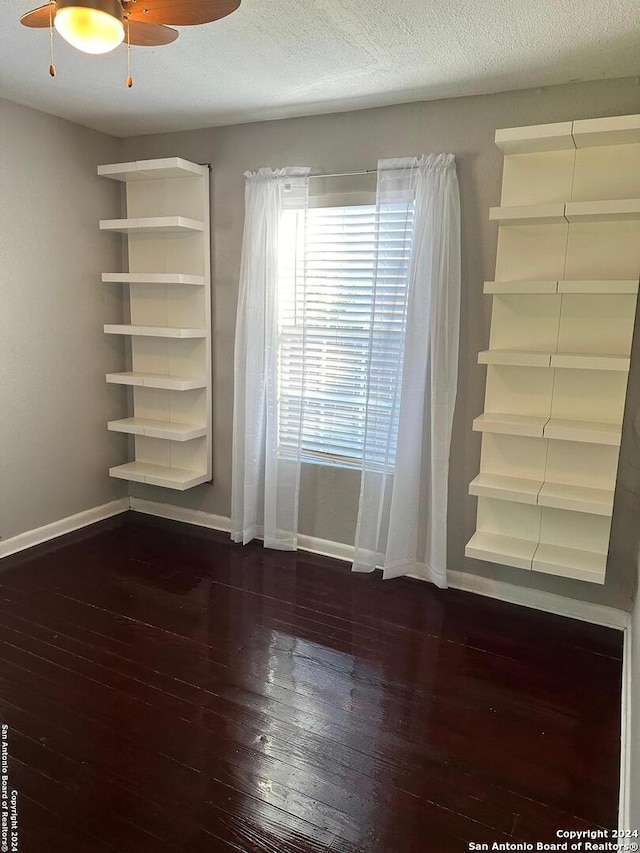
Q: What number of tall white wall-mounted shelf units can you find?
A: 2